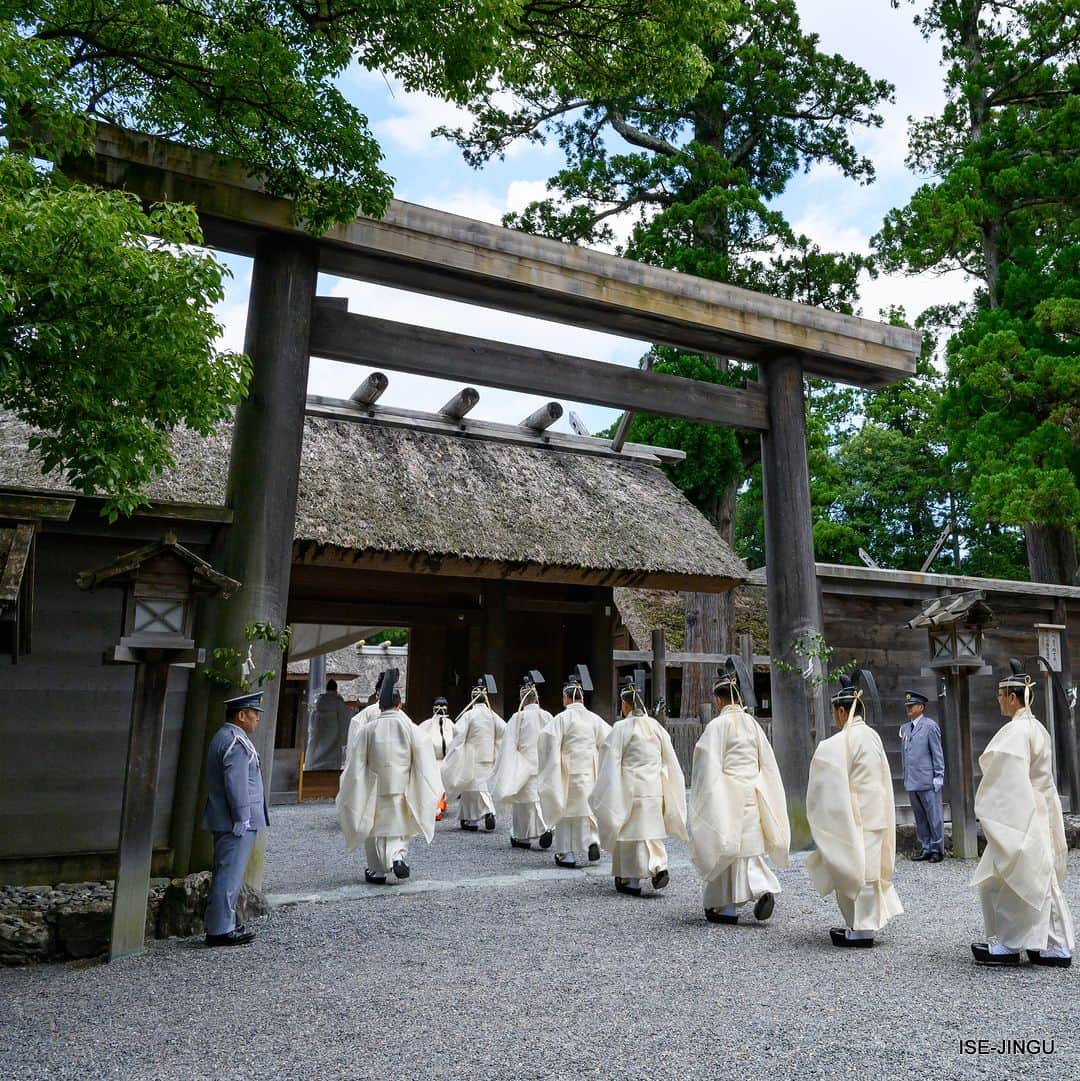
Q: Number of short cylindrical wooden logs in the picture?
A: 3